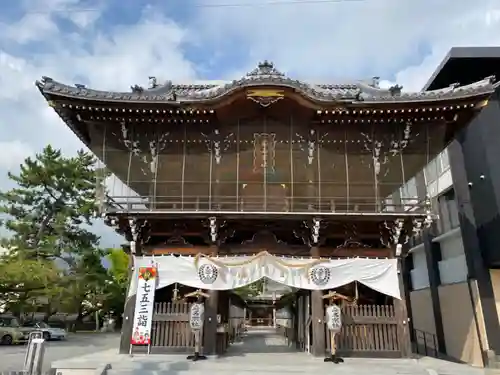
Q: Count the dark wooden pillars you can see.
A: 4